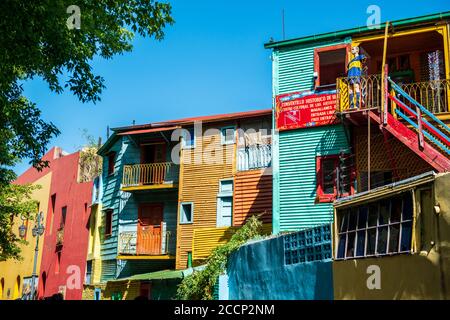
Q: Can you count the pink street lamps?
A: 0